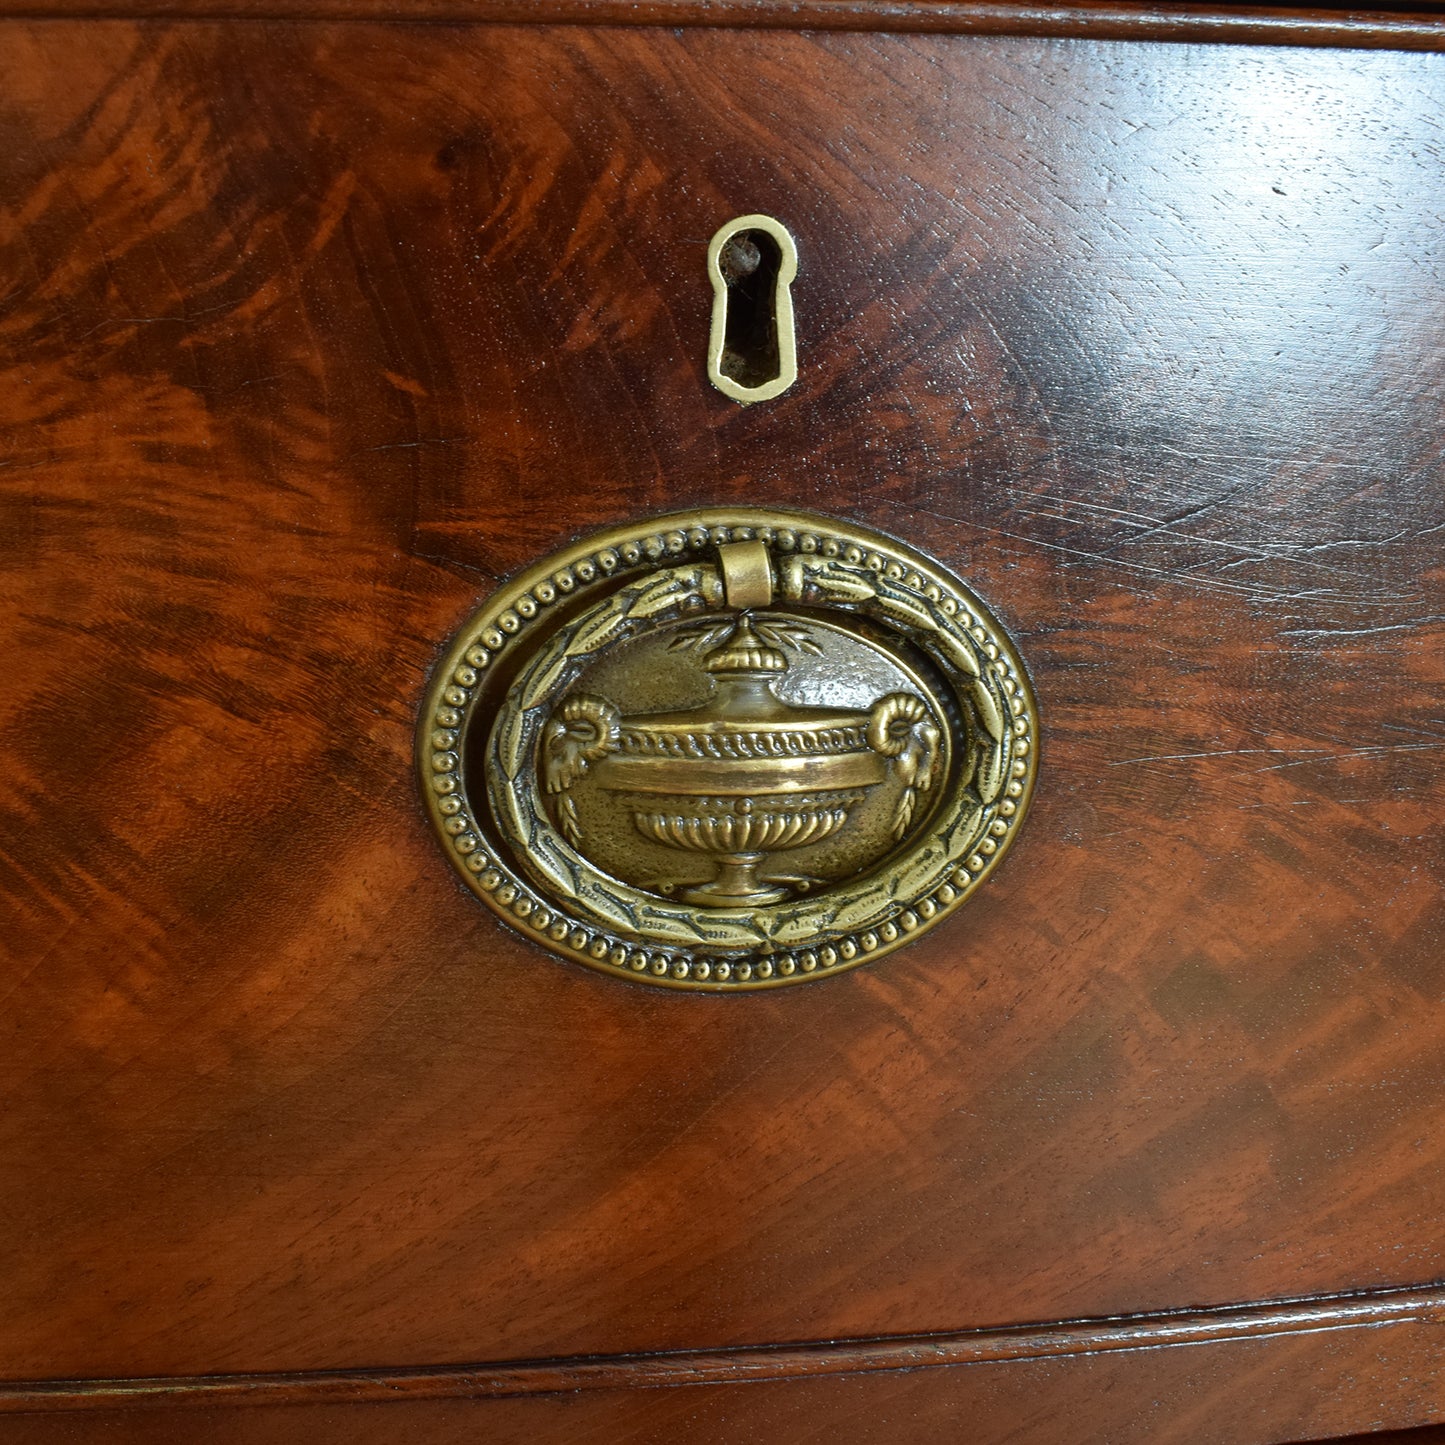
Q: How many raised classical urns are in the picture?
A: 1